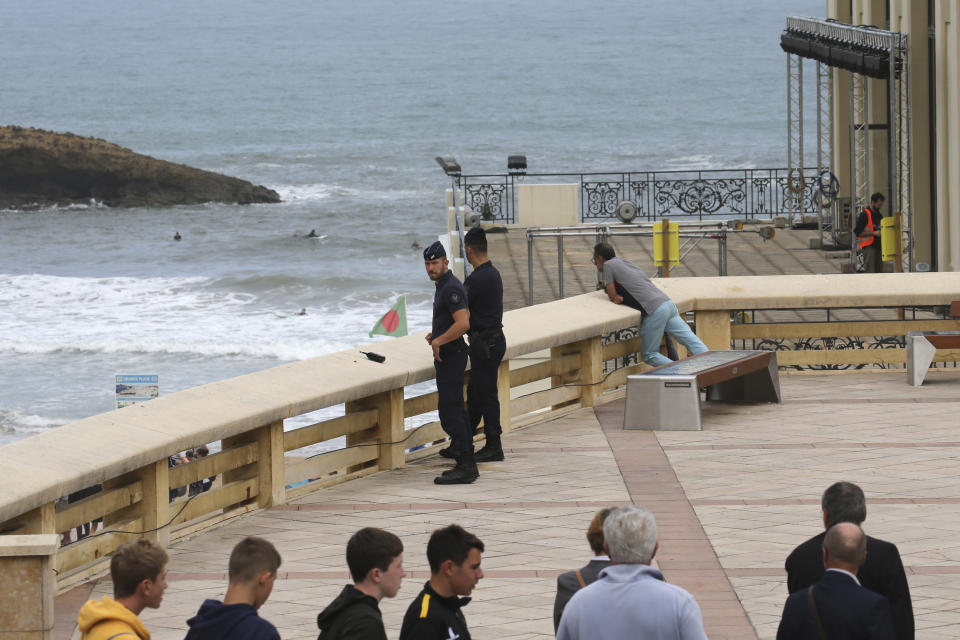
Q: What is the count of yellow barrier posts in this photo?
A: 2